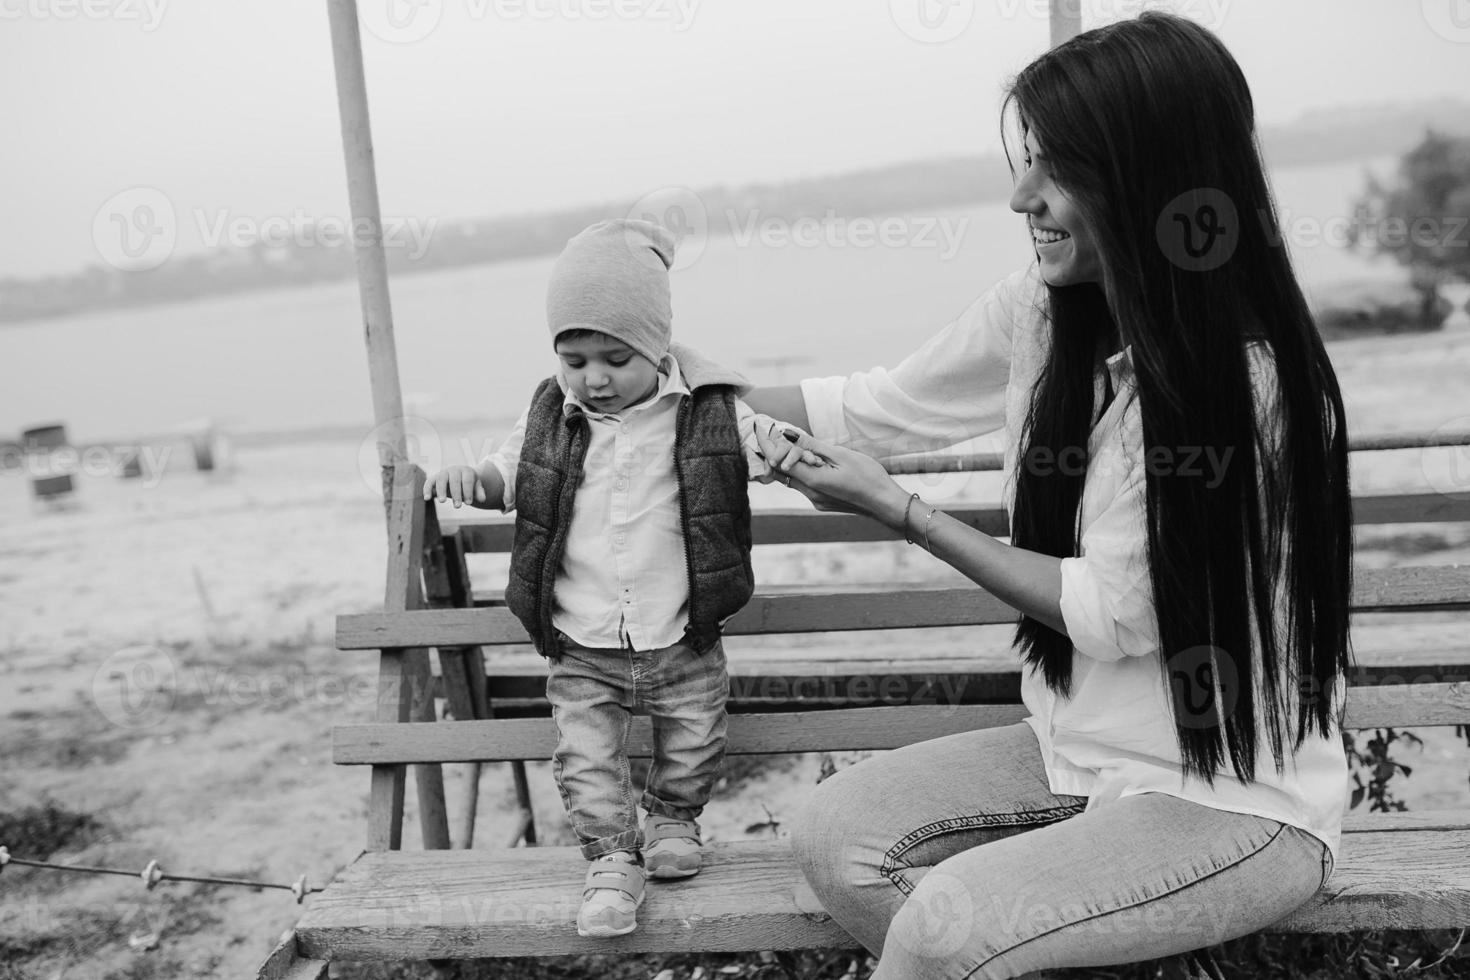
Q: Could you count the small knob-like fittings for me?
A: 3